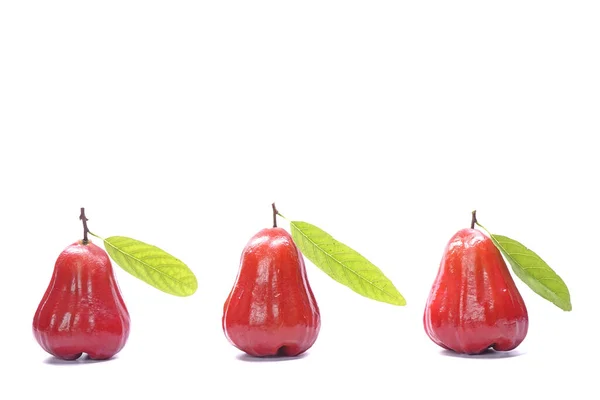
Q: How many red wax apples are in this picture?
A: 3